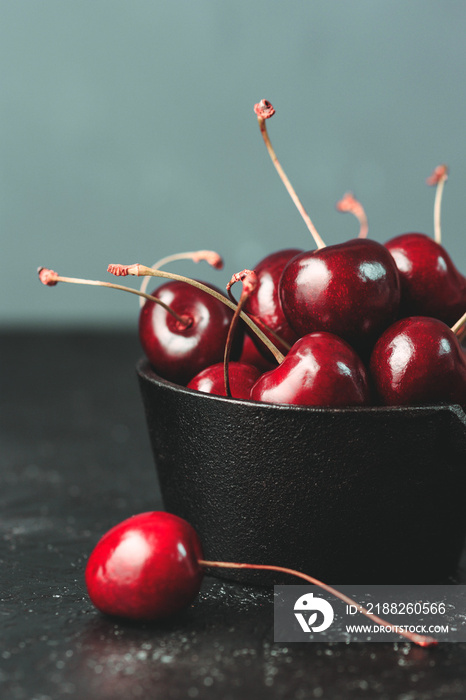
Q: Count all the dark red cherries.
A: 8